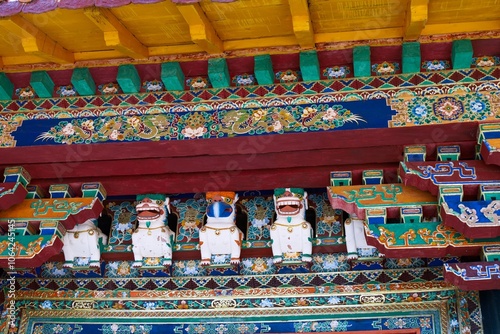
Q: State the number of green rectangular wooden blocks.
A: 11